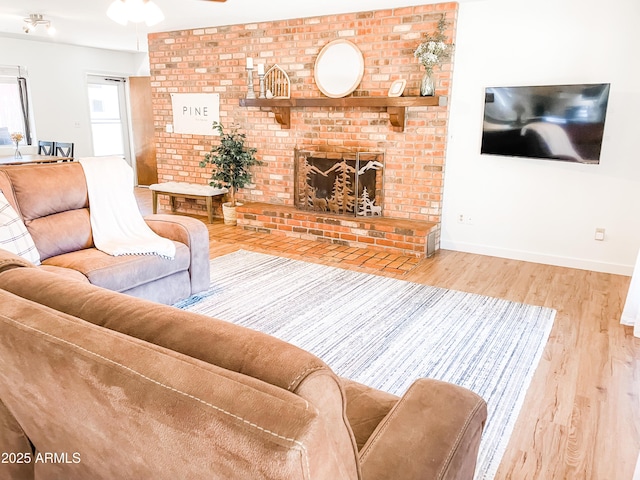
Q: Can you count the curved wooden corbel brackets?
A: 2